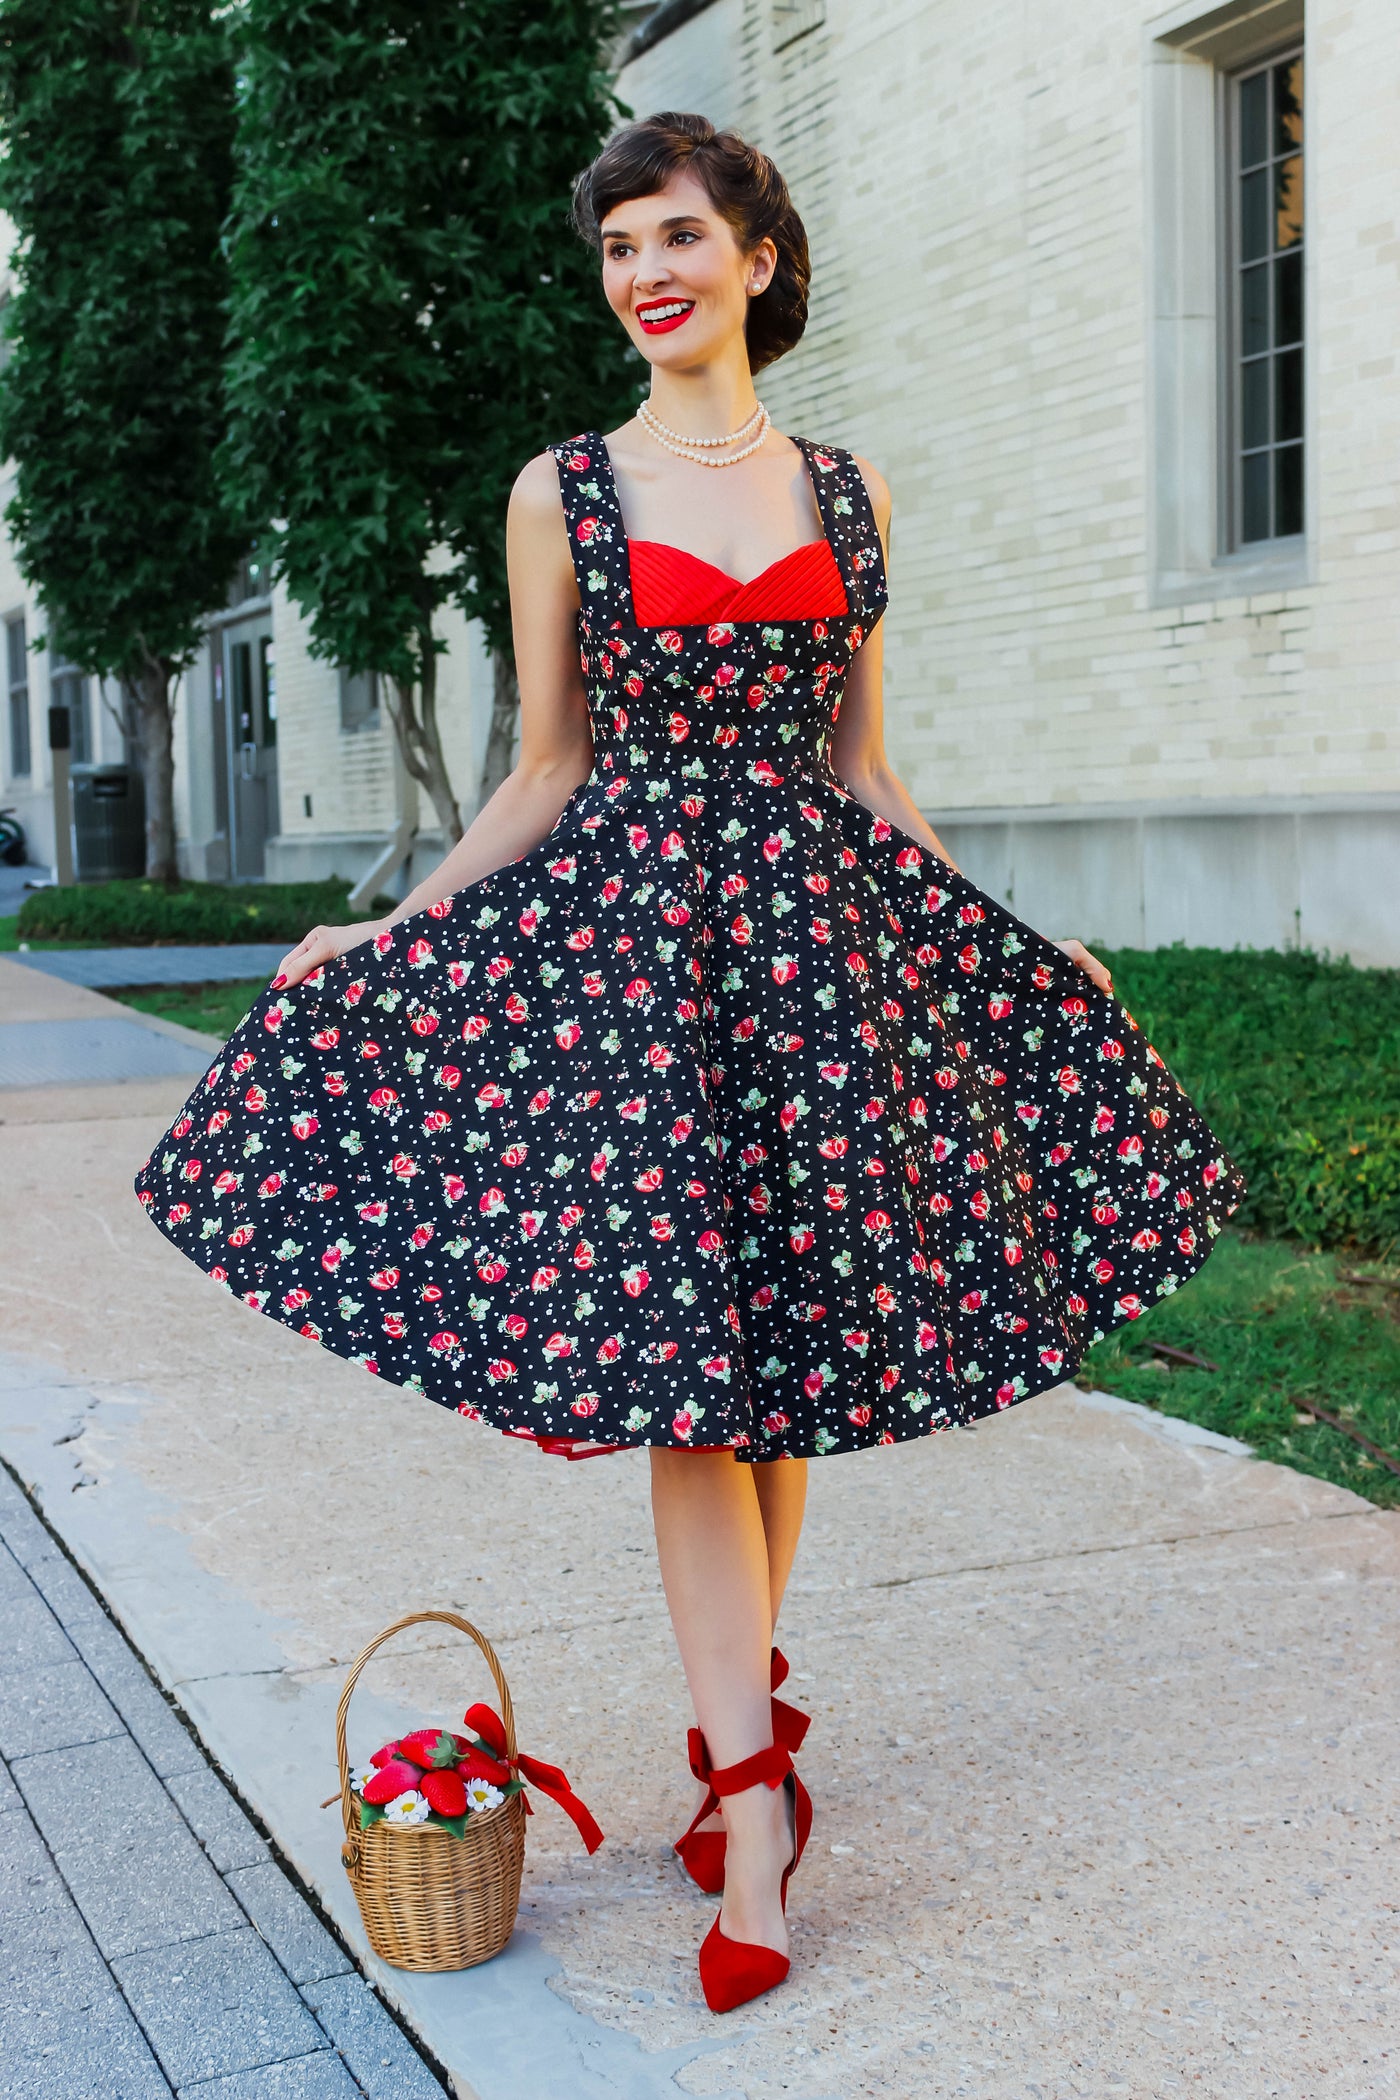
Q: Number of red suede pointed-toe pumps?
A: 2